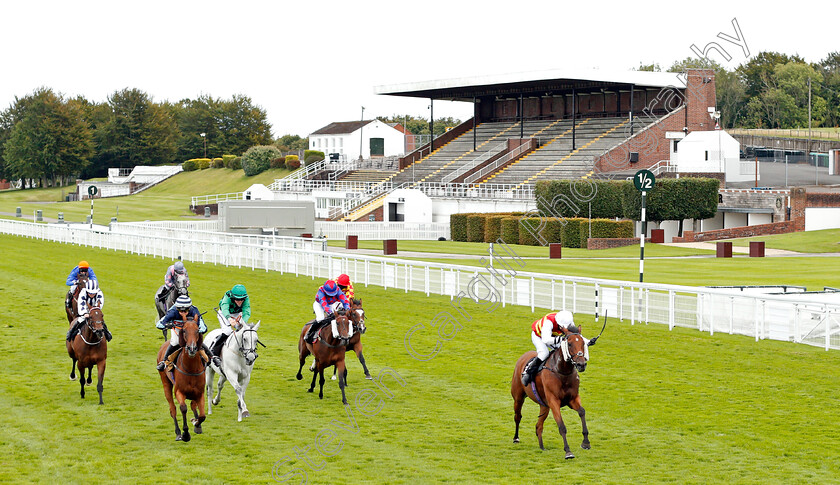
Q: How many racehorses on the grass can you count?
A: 8